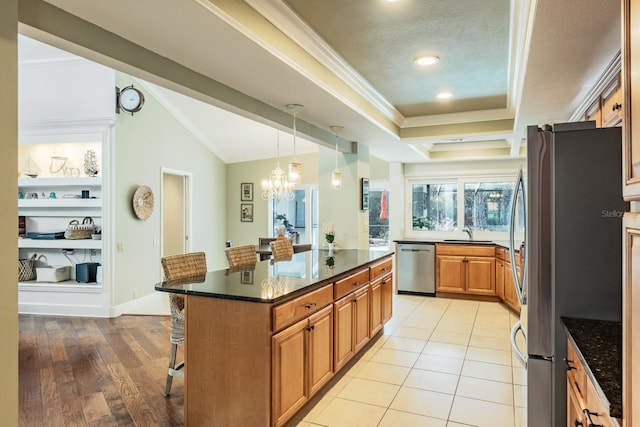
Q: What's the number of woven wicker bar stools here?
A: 3